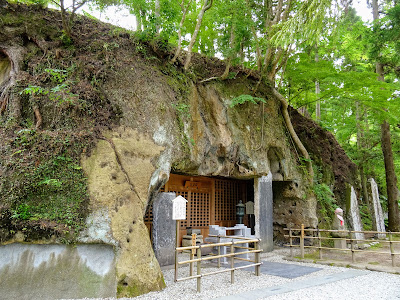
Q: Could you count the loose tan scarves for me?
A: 0